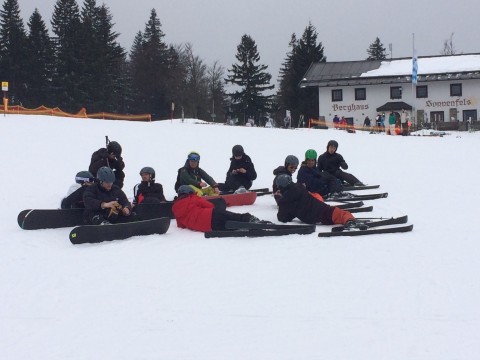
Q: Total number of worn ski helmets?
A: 11